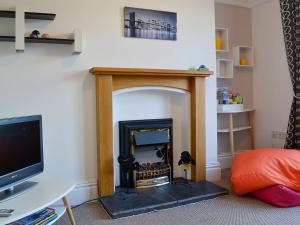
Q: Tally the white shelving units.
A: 3